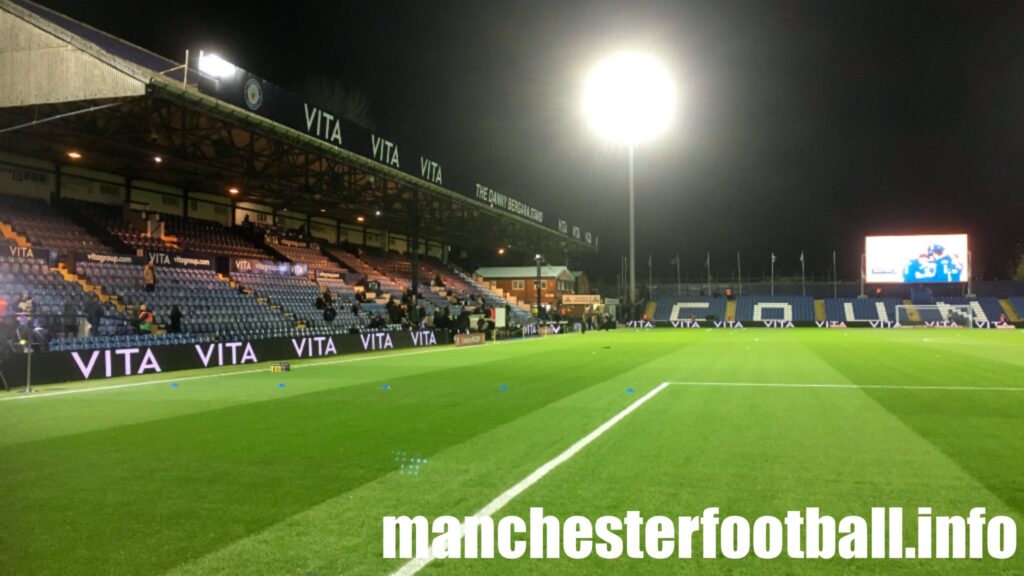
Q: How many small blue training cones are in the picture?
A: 5